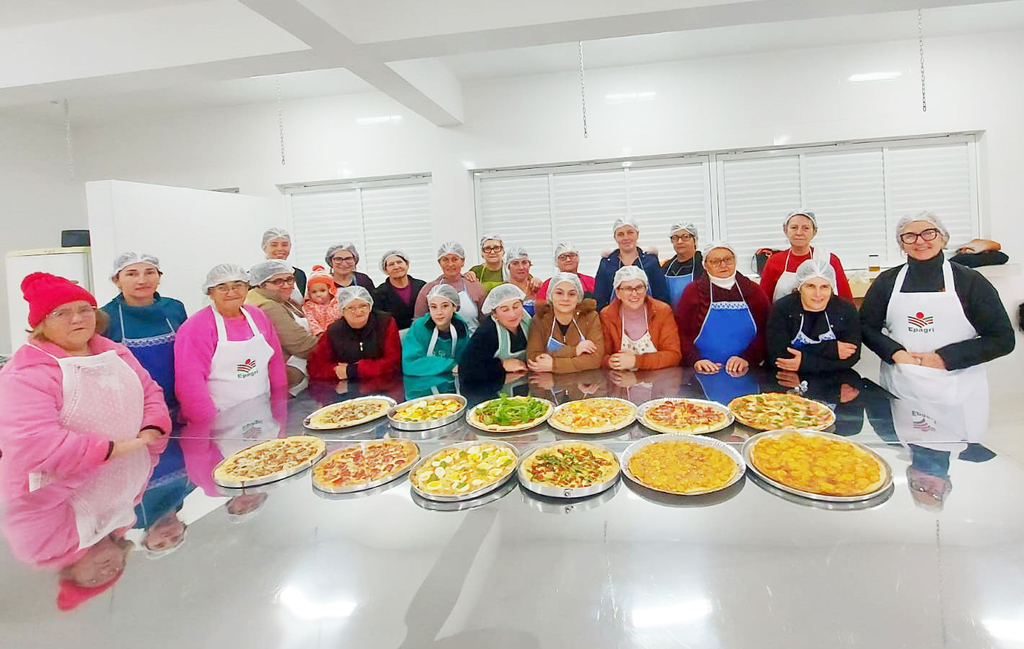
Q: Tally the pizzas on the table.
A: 12